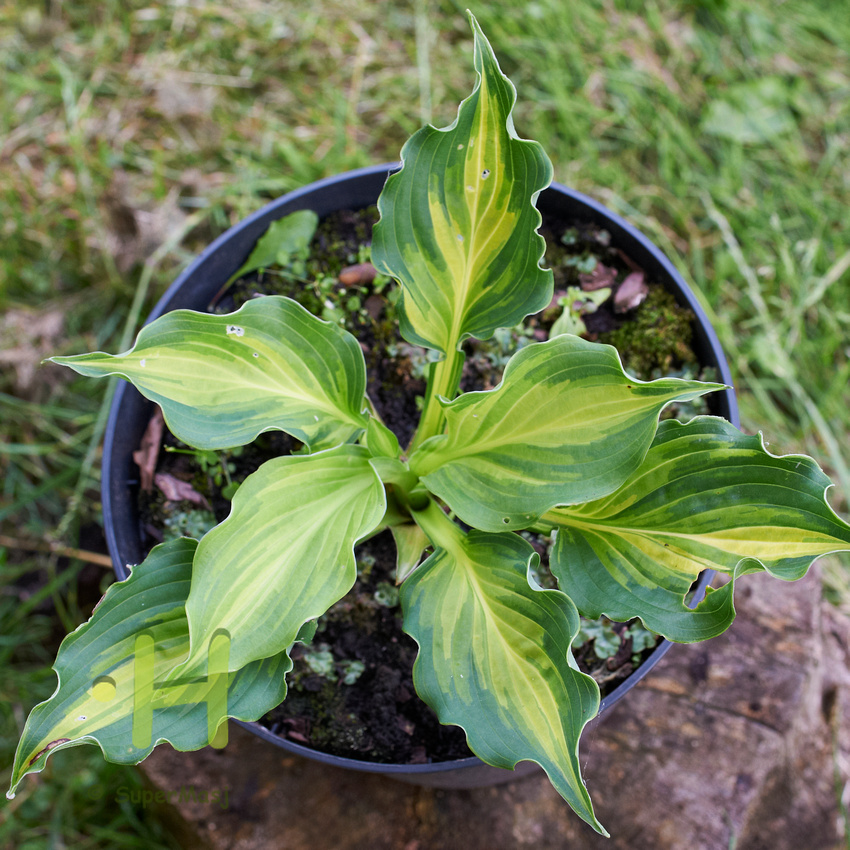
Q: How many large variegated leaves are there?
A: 7